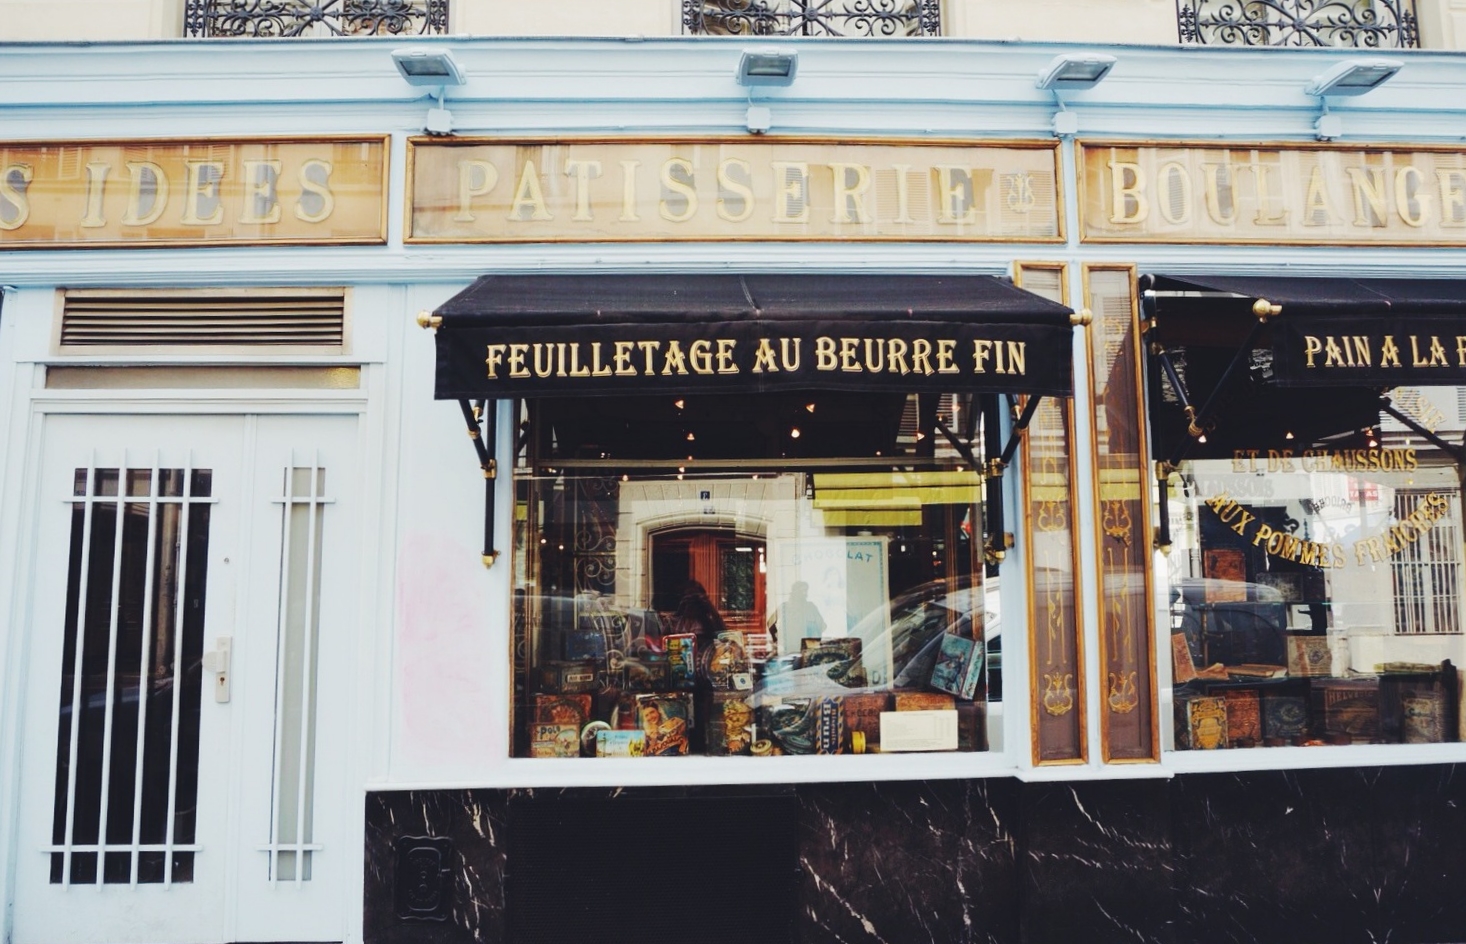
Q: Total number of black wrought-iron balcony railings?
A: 3